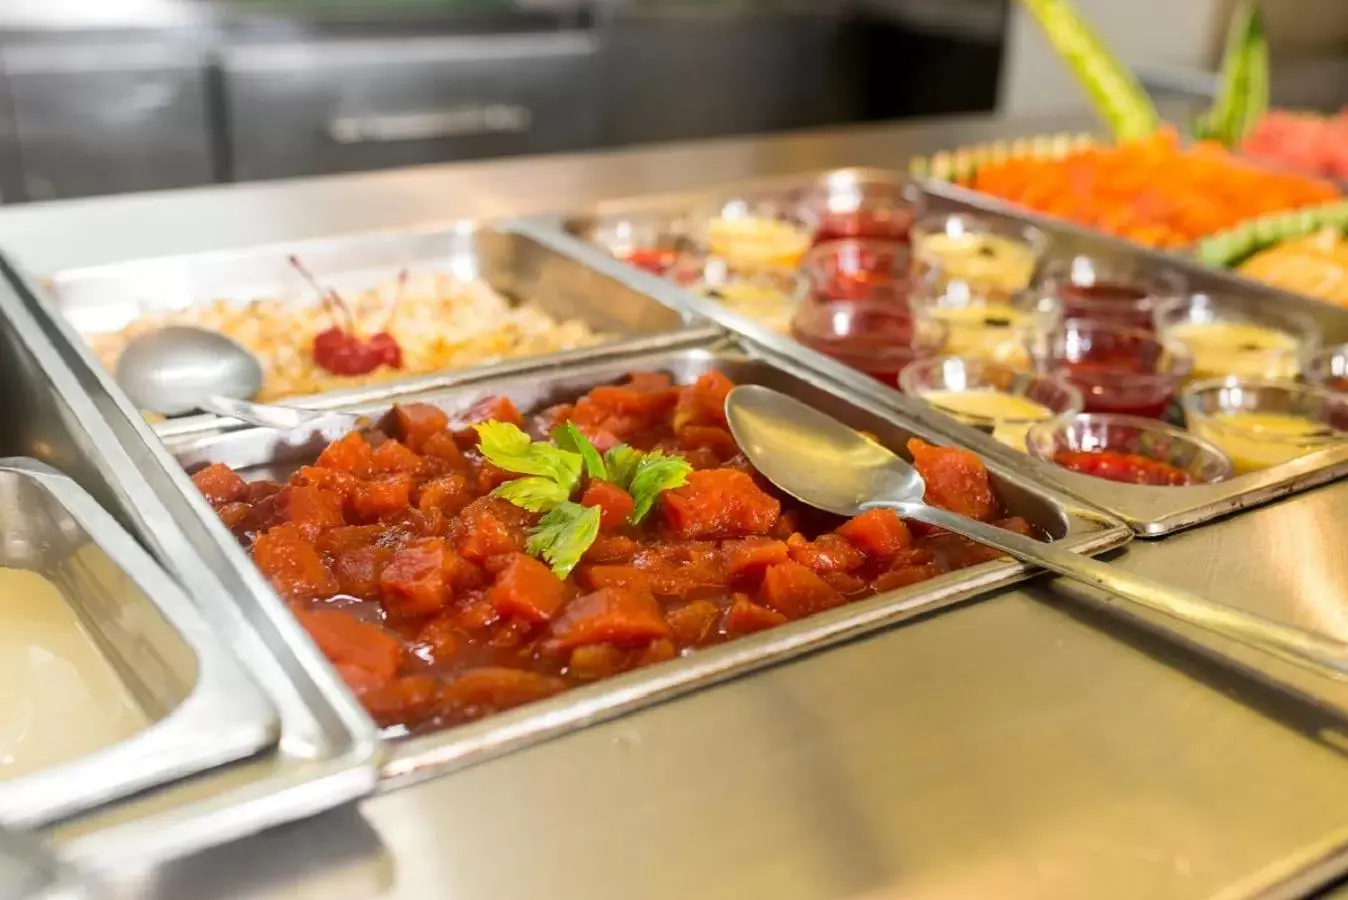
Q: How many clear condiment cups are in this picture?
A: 15